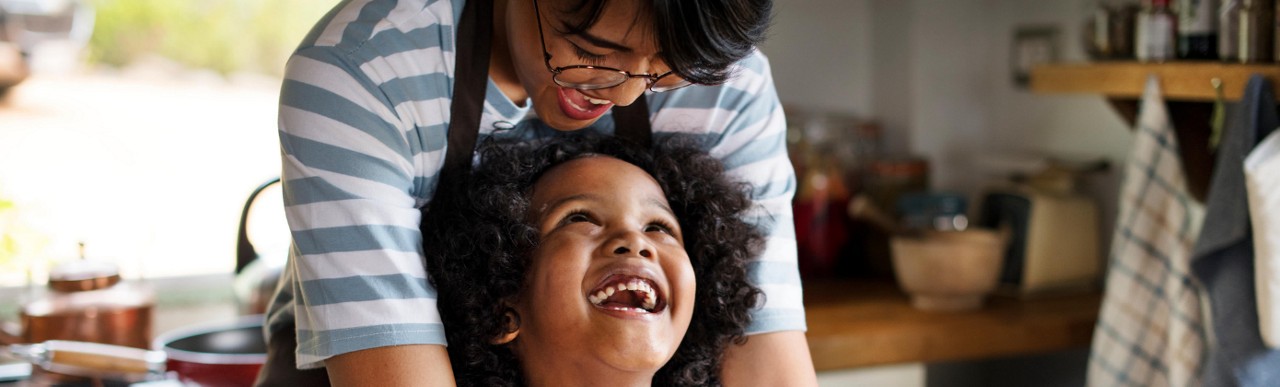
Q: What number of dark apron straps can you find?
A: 2